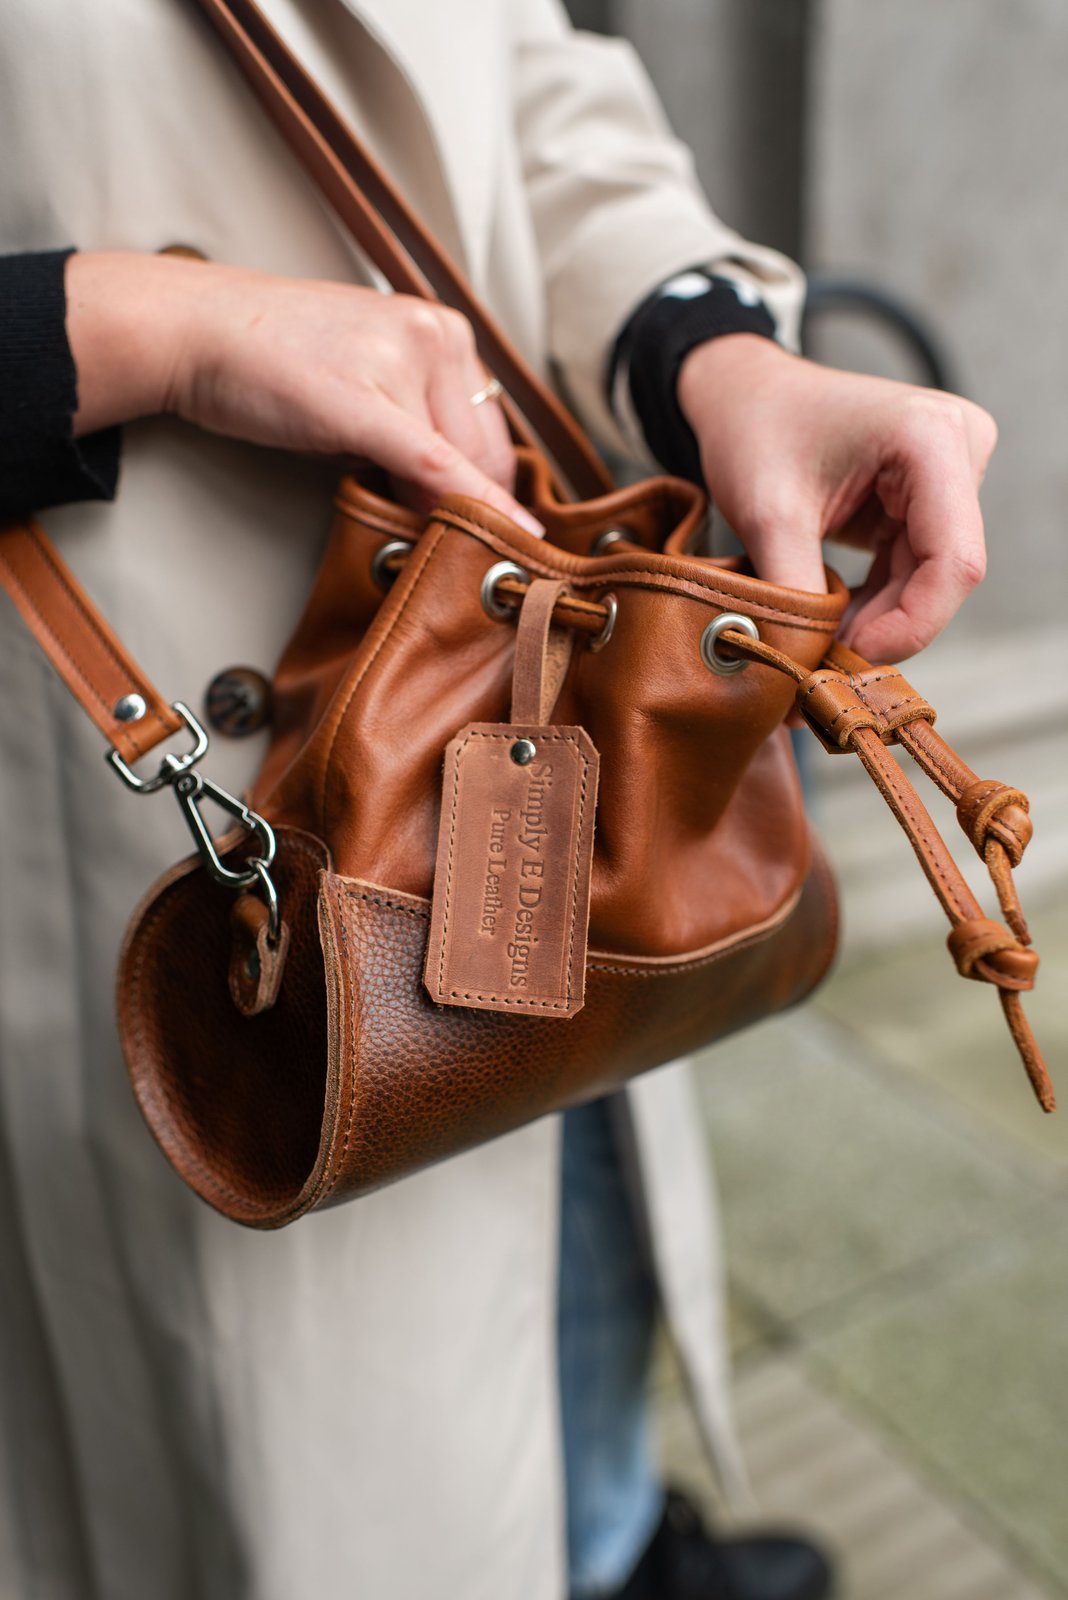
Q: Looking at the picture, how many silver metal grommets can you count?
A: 5